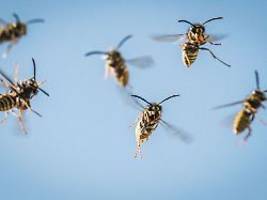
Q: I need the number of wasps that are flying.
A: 6